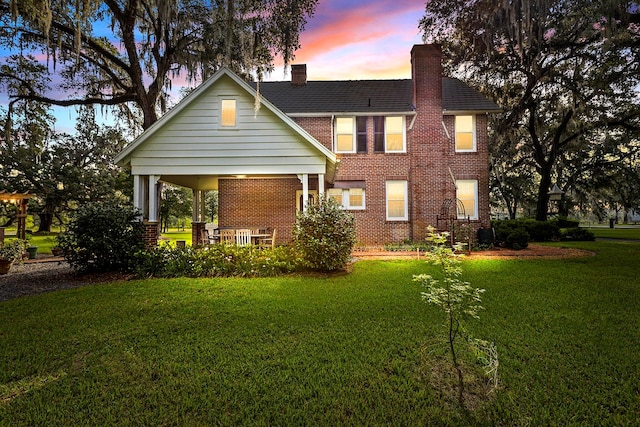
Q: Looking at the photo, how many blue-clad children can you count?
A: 0